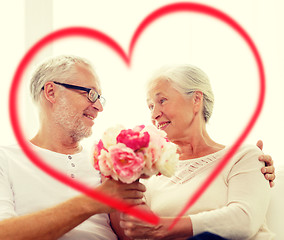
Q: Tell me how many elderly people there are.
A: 2